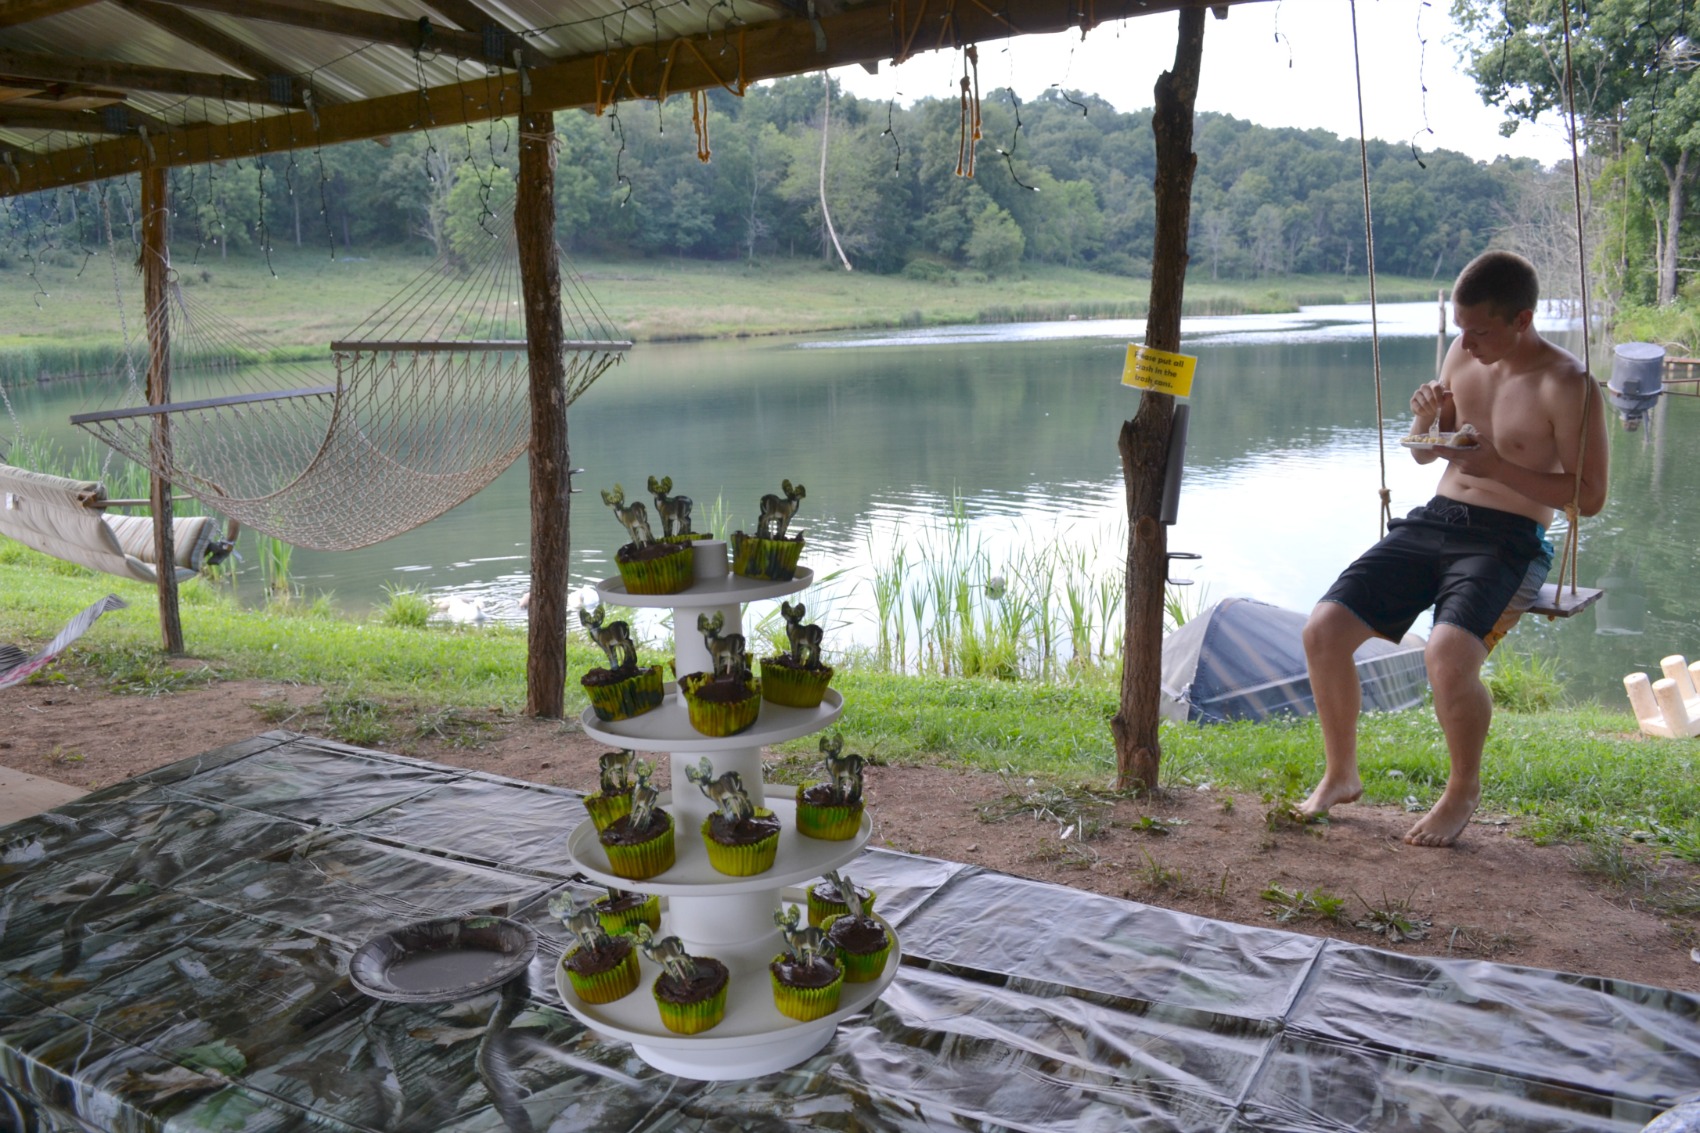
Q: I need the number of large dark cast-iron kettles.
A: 0